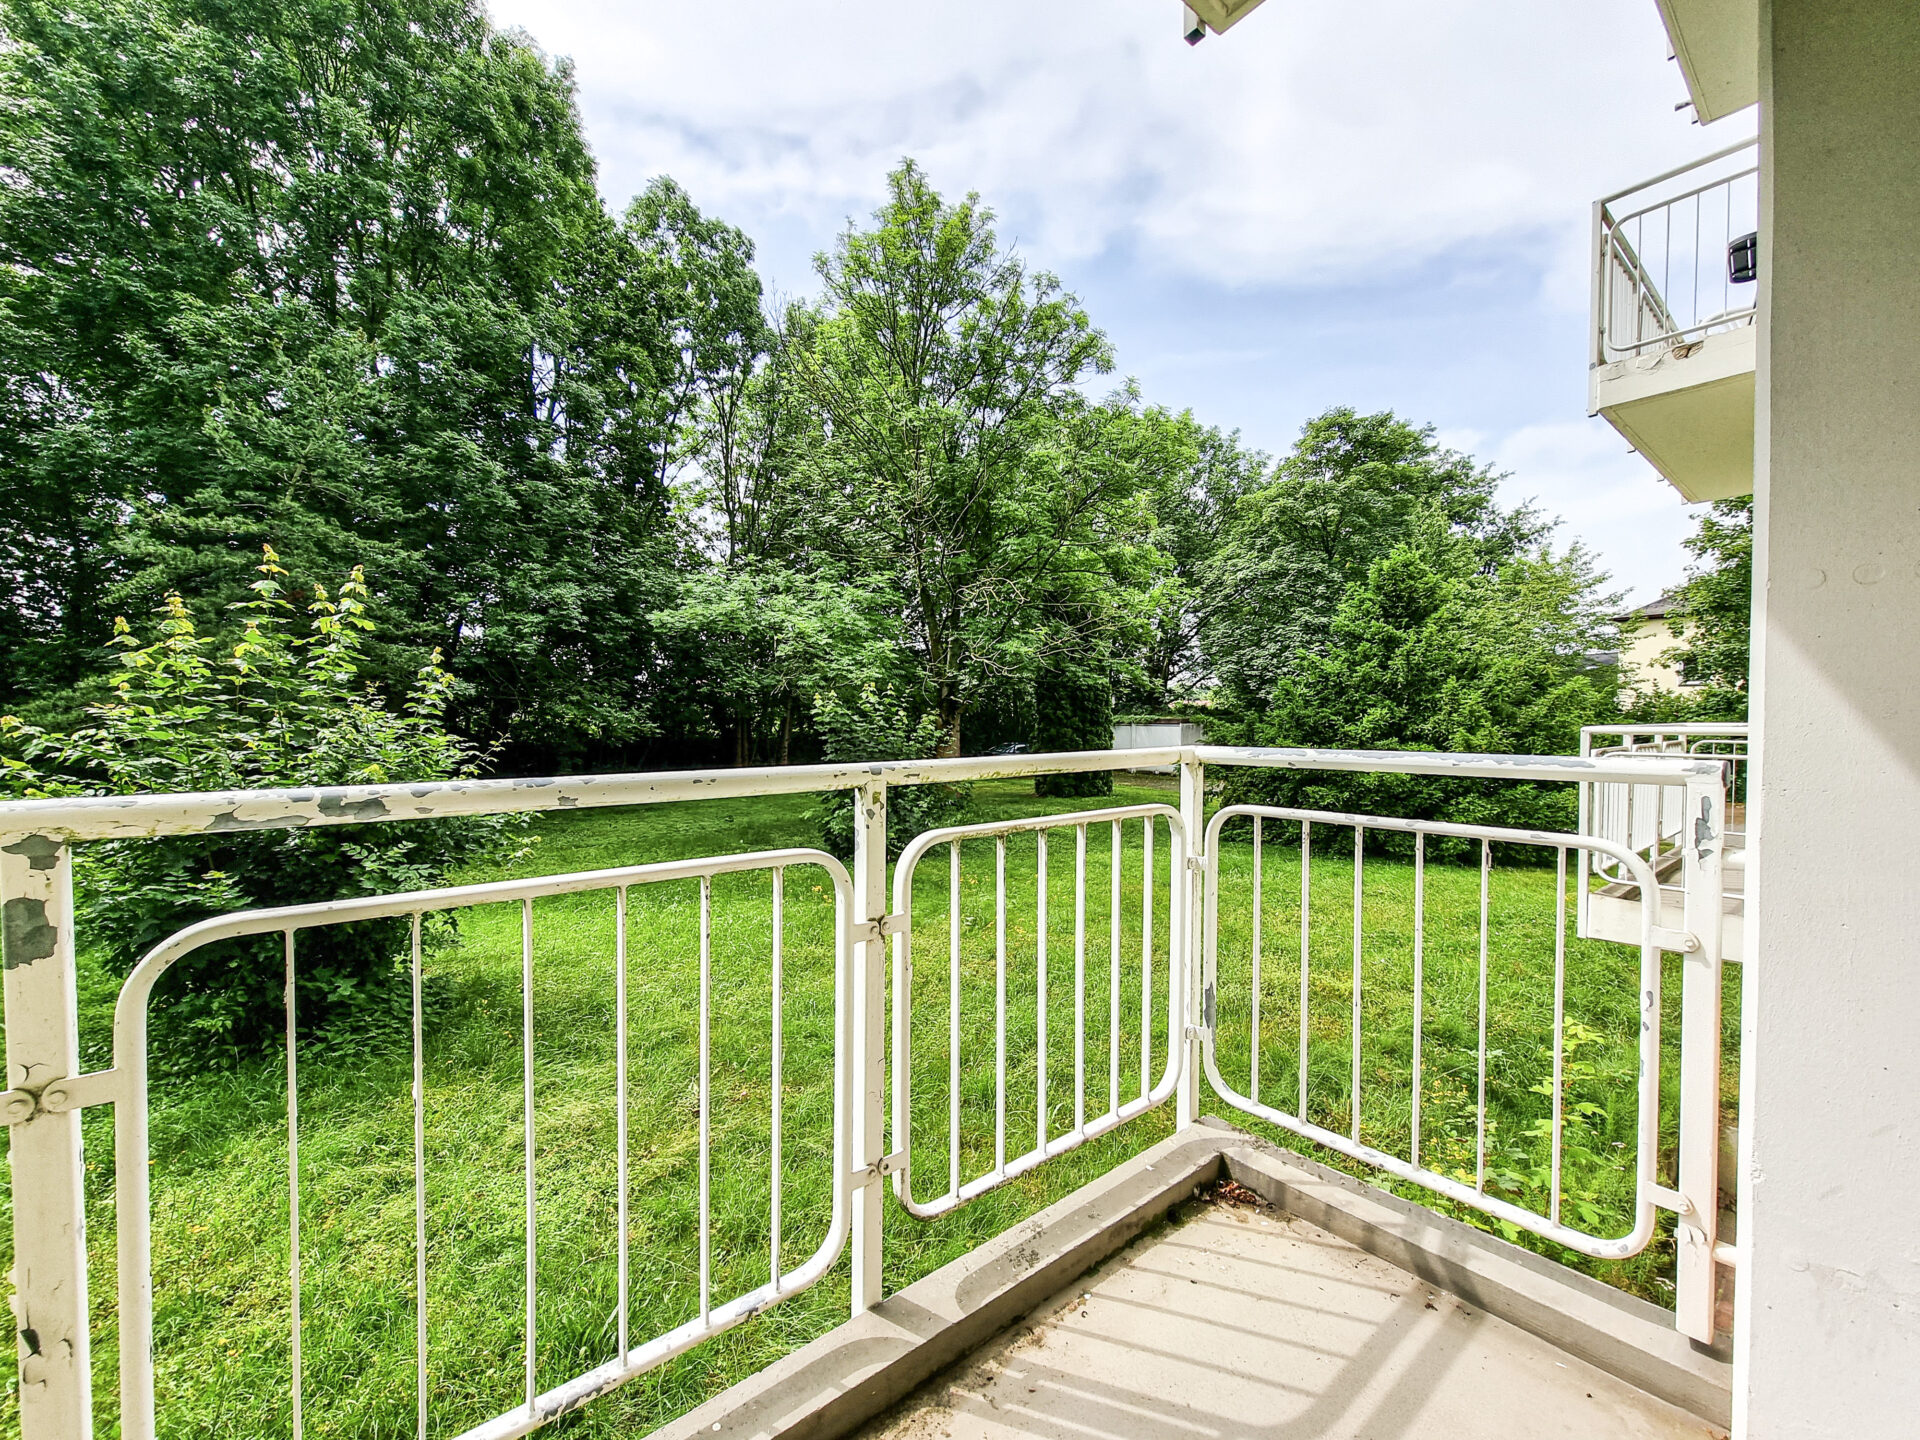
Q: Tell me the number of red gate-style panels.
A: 0